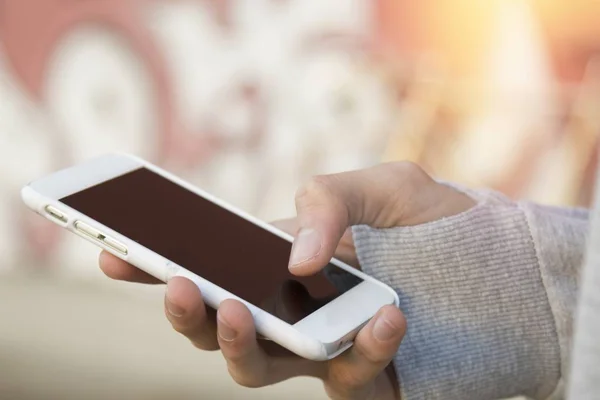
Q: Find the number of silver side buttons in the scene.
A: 3